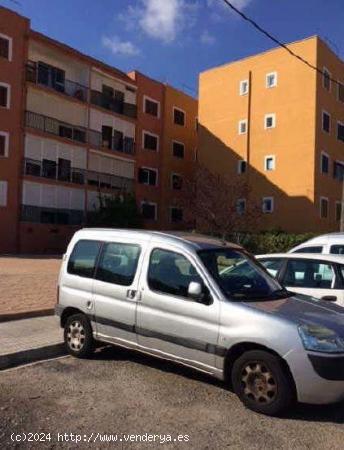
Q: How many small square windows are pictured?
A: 8